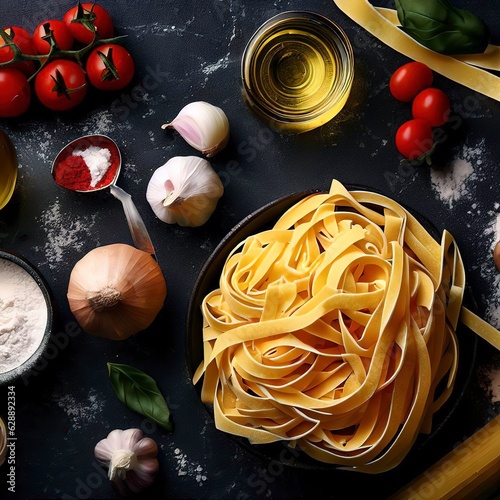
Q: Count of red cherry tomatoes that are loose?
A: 3